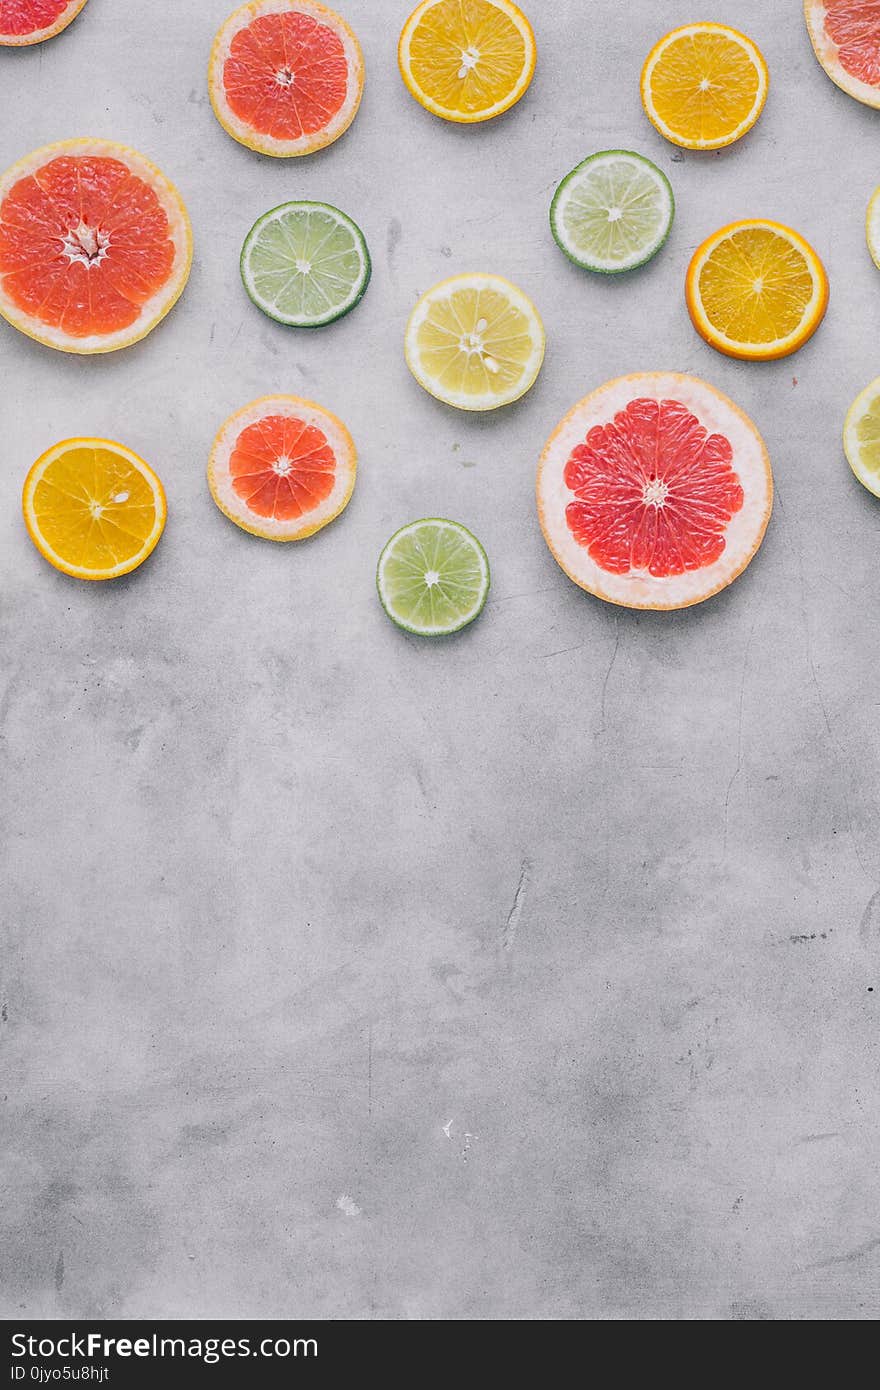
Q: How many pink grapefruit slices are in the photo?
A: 6